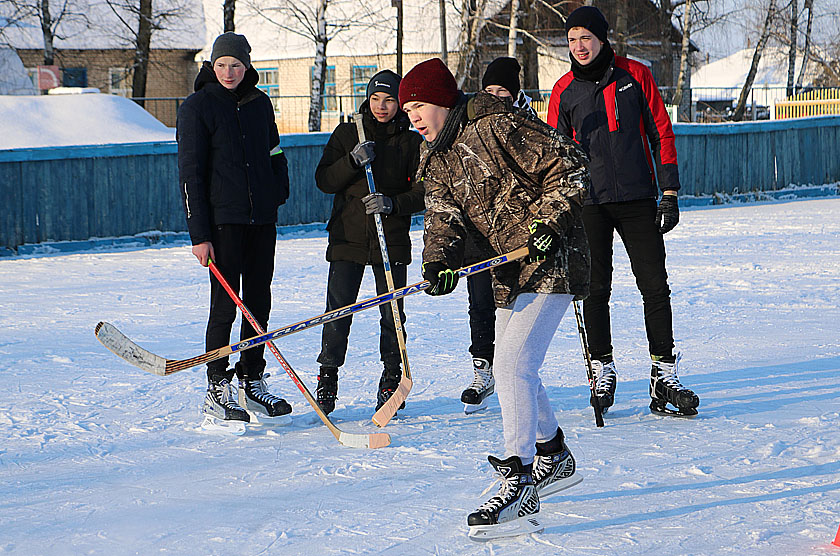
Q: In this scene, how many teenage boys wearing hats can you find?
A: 5